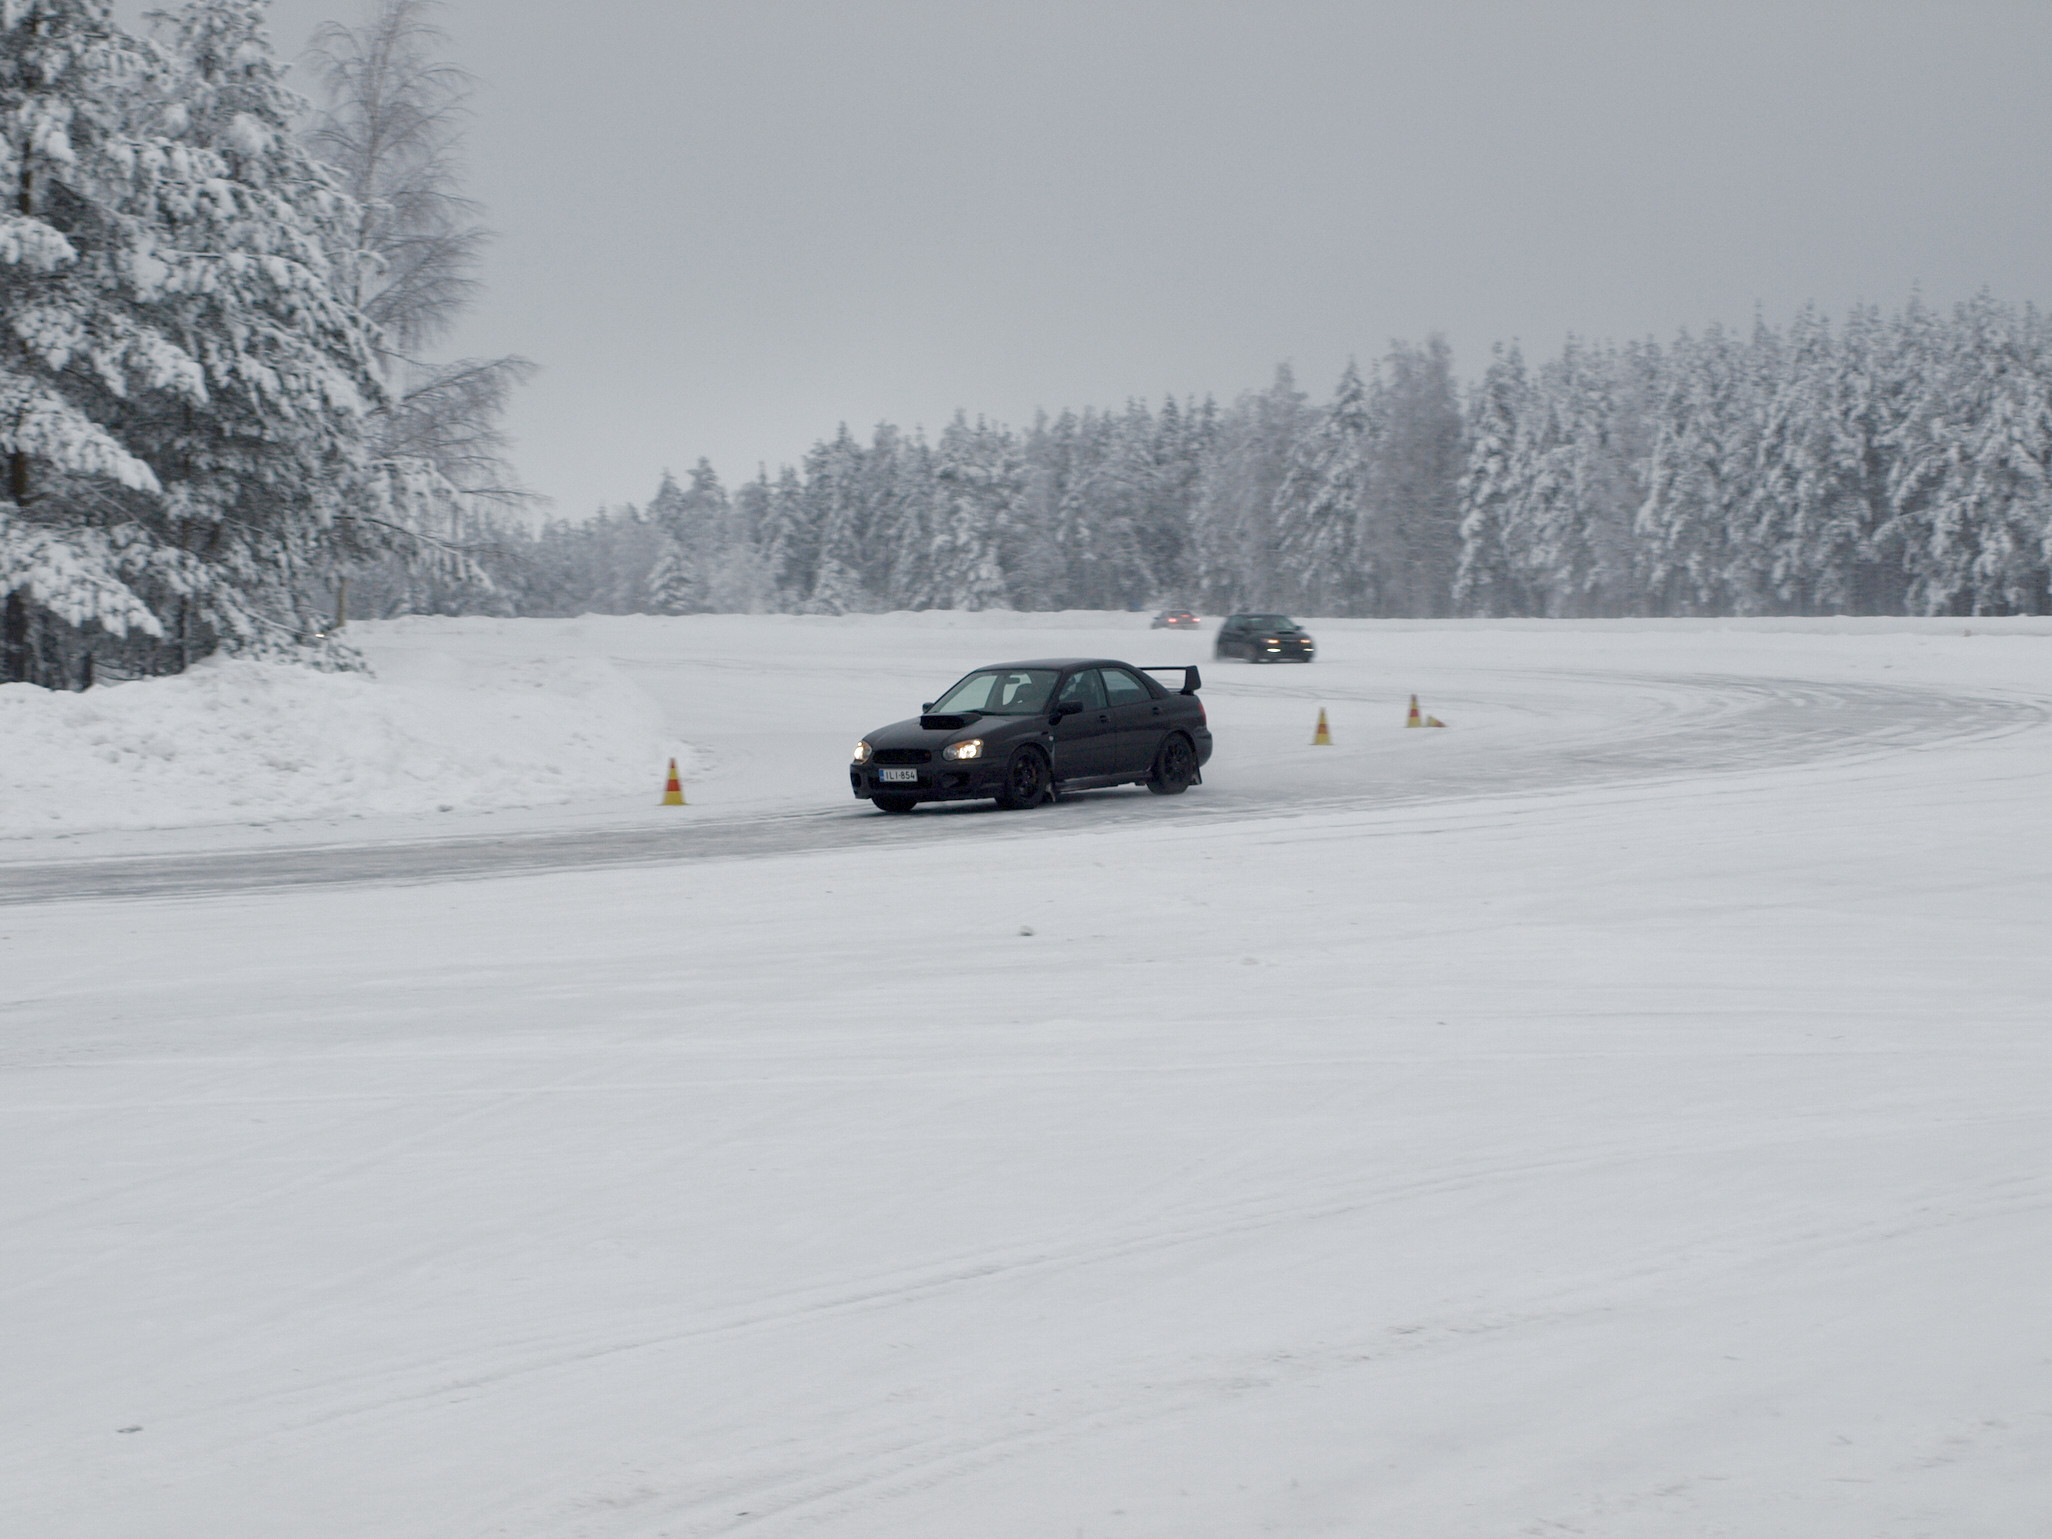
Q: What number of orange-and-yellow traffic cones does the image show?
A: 4